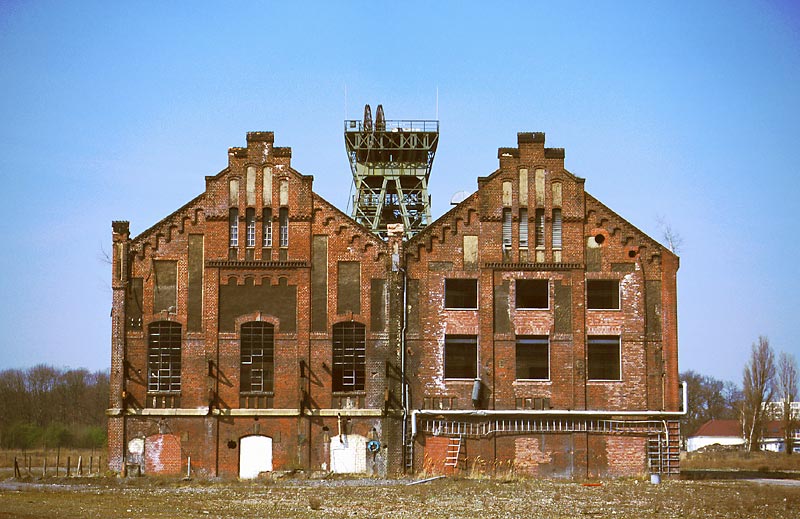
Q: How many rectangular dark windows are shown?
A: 6